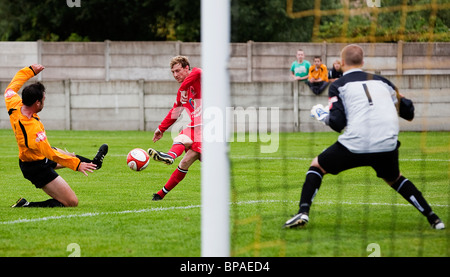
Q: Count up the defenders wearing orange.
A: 1